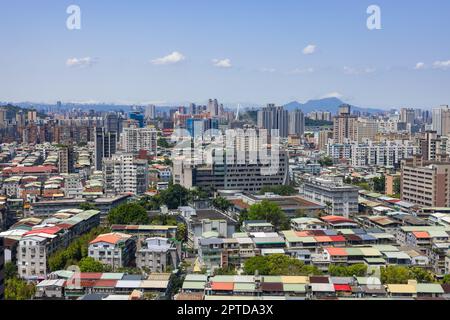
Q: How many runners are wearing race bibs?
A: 0